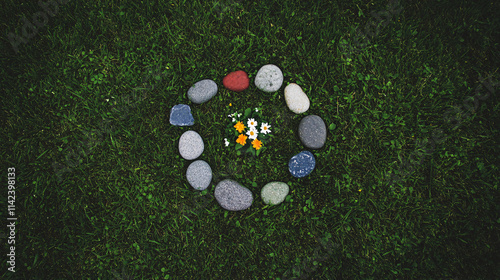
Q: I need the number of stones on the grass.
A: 11